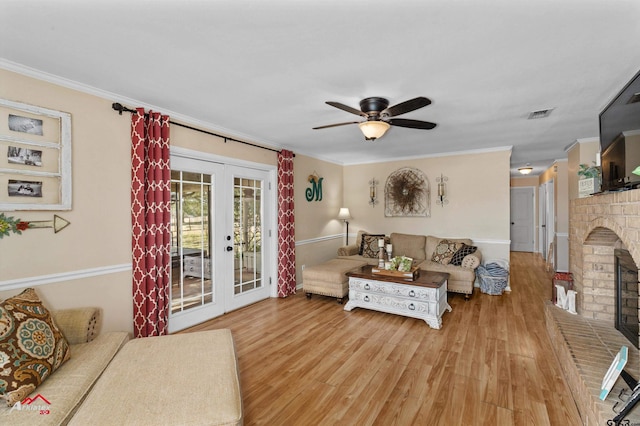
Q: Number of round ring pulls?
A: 4